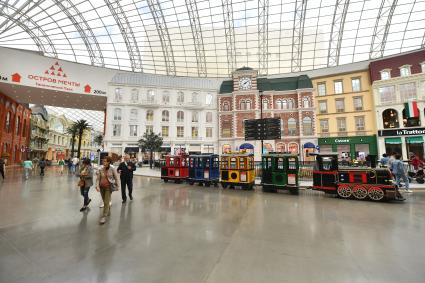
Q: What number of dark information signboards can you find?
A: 1